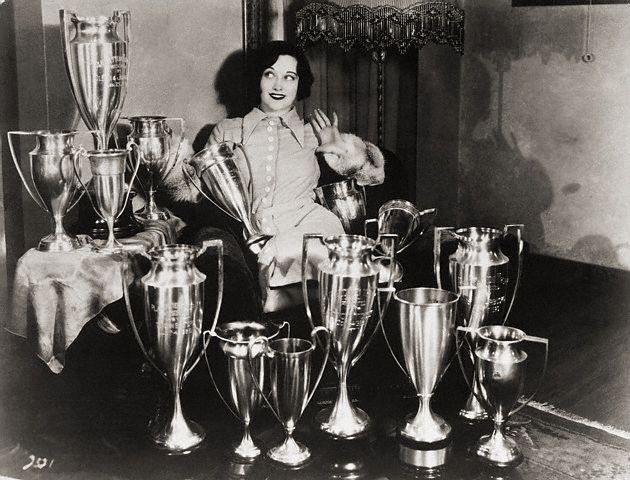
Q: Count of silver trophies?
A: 14